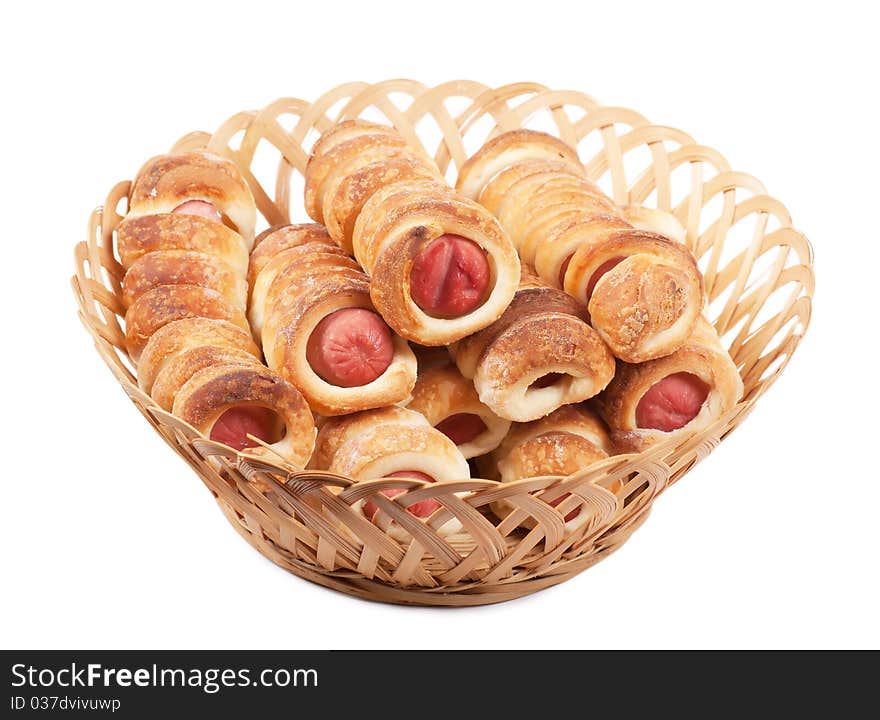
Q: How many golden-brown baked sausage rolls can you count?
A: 9